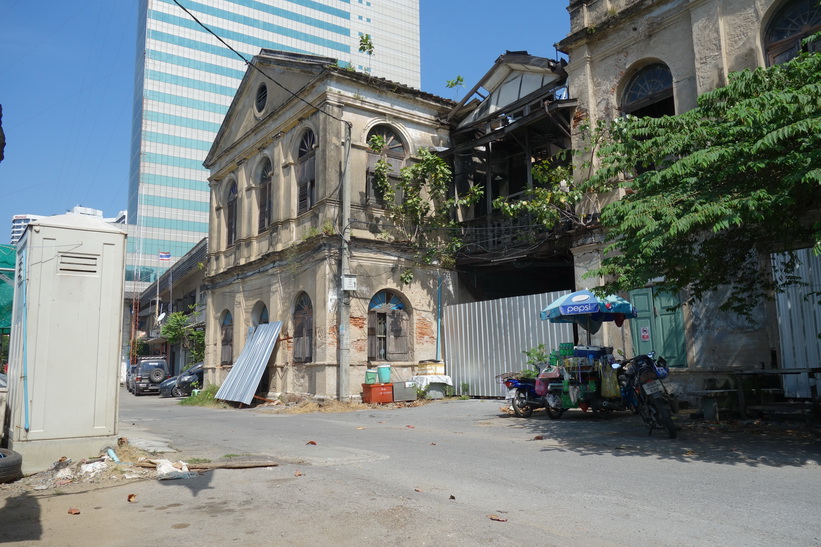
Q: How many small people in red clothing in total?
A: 0